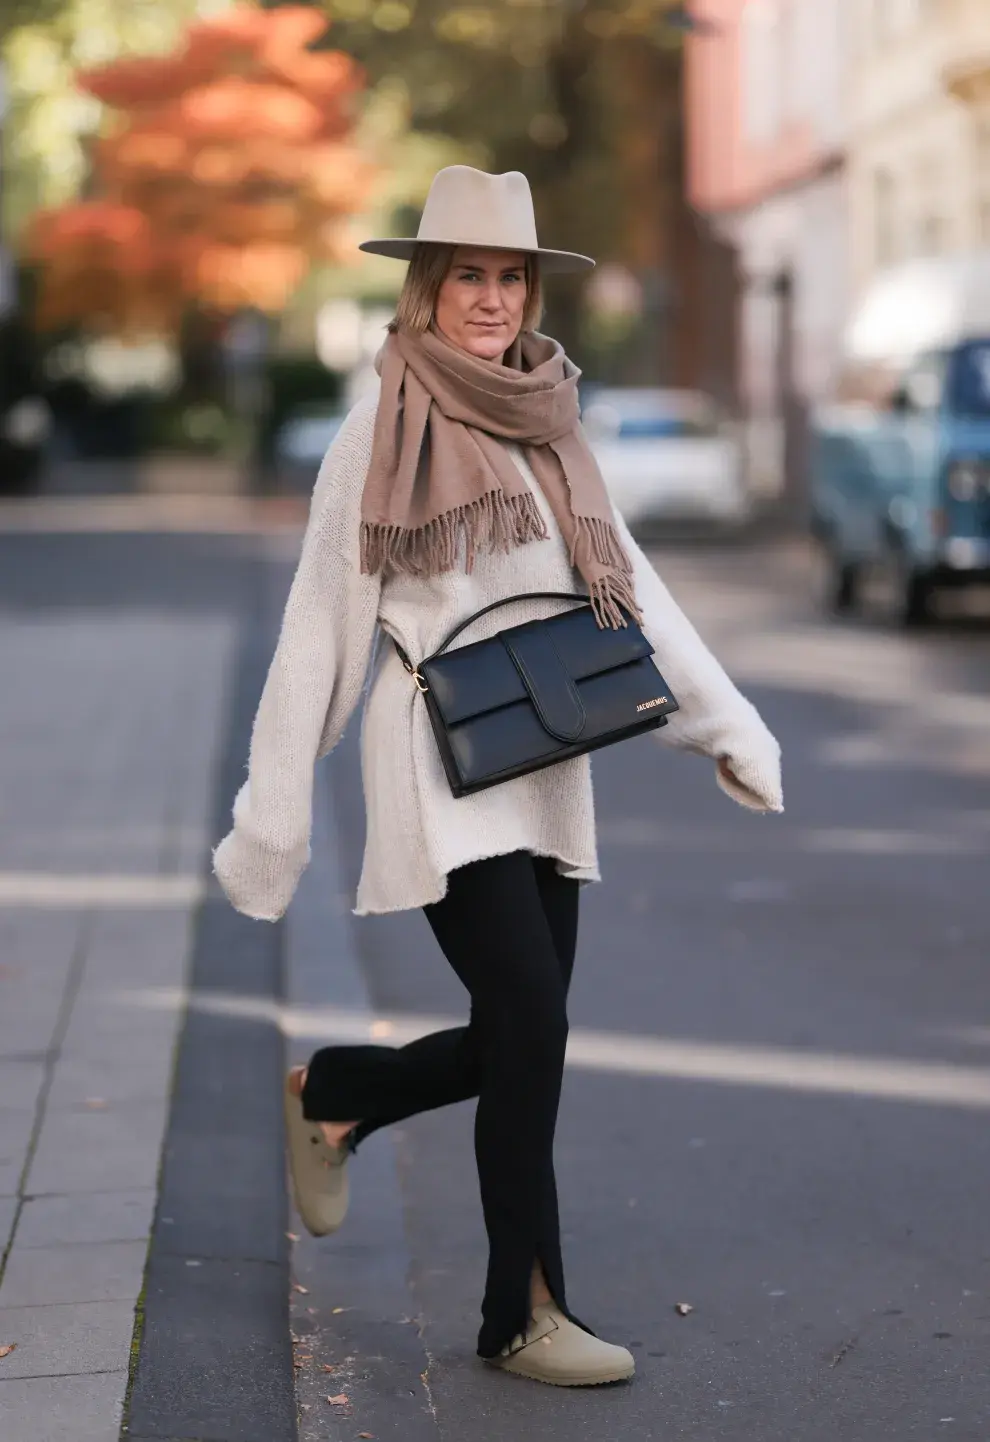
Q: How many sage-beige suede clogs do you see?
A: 2